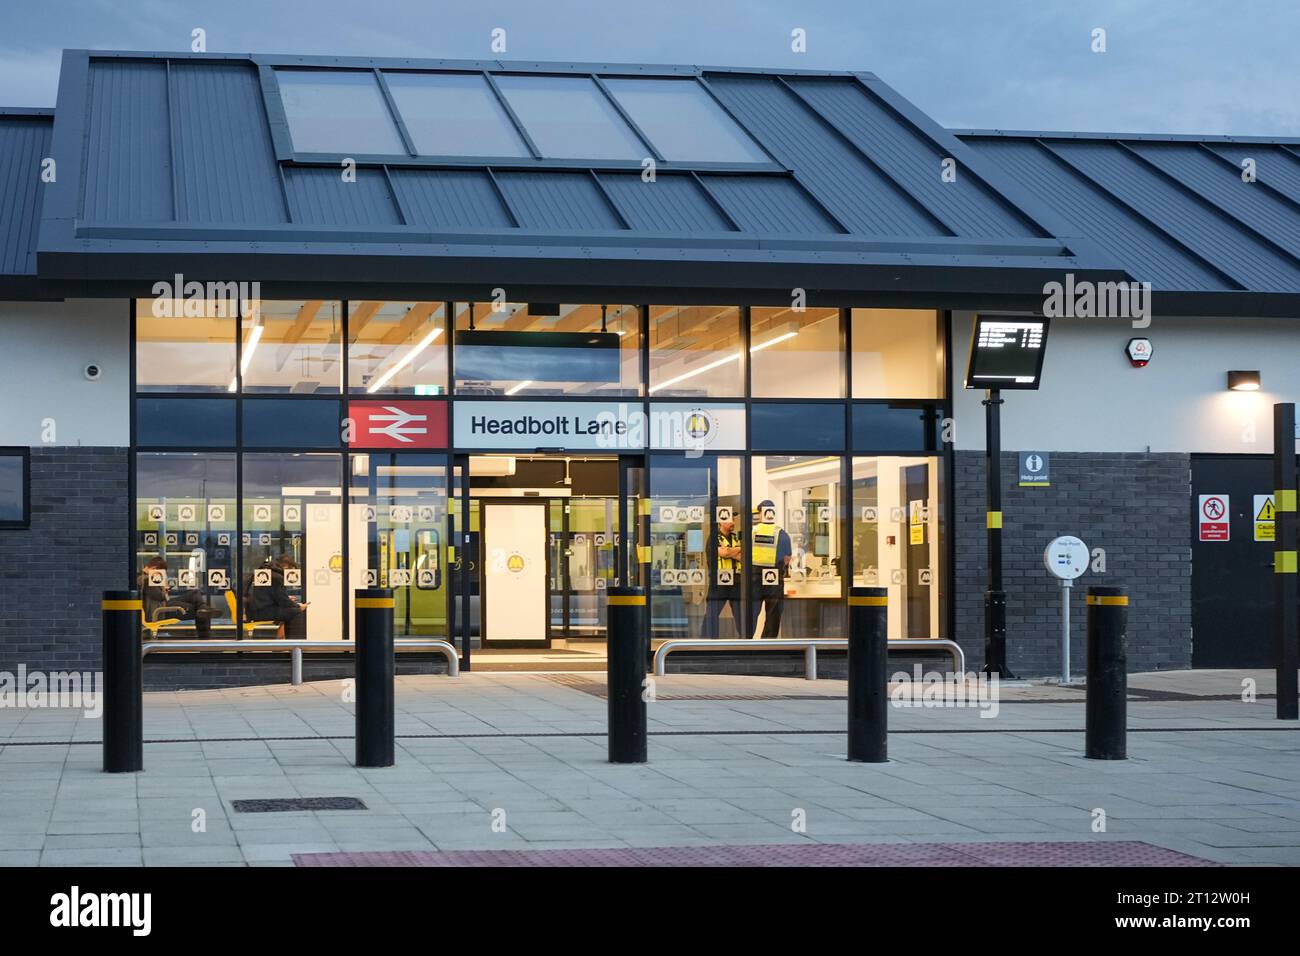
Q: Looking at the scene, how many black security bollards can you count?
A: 5